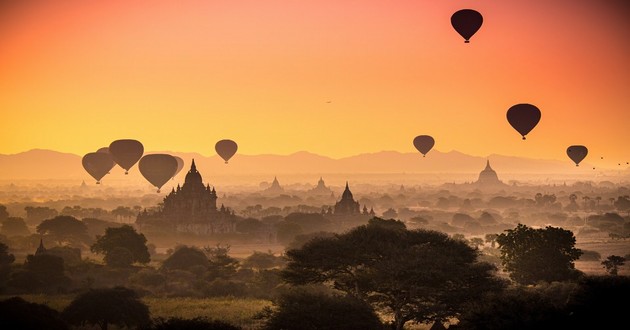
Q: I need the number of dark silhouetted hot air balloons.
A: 10